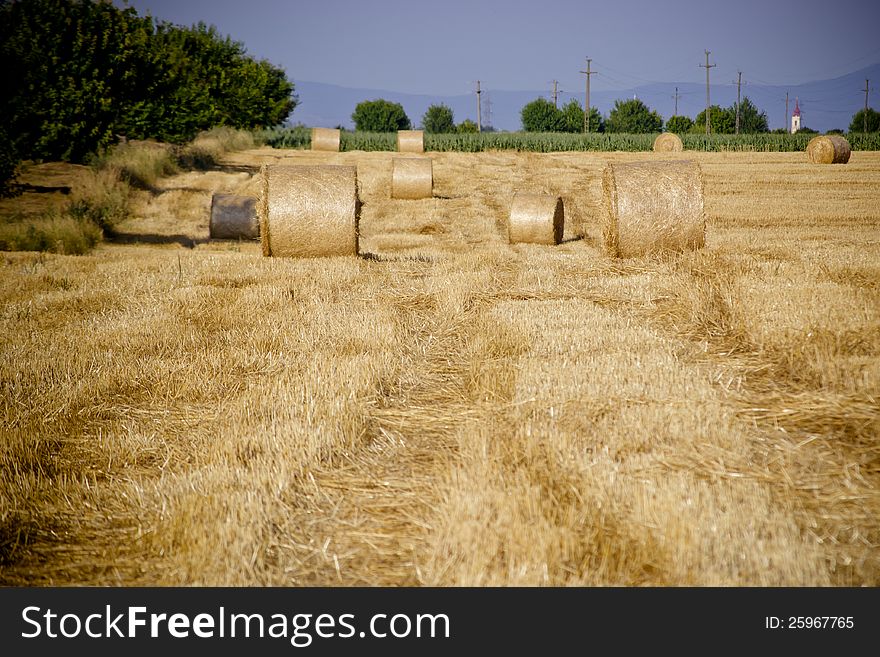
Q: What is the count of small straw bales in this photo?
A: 7